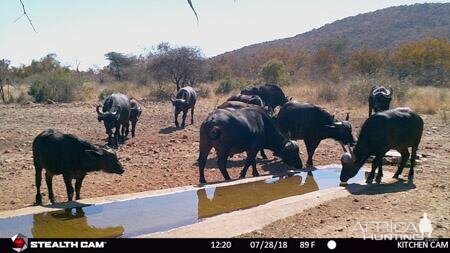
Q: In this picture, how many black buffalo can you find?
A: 11